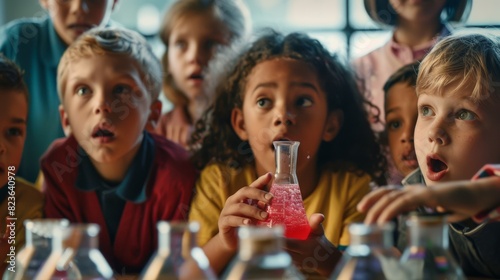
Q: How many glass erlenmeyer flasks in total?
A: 7